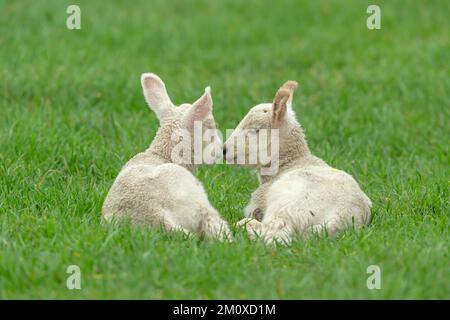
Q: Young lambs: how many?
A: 2